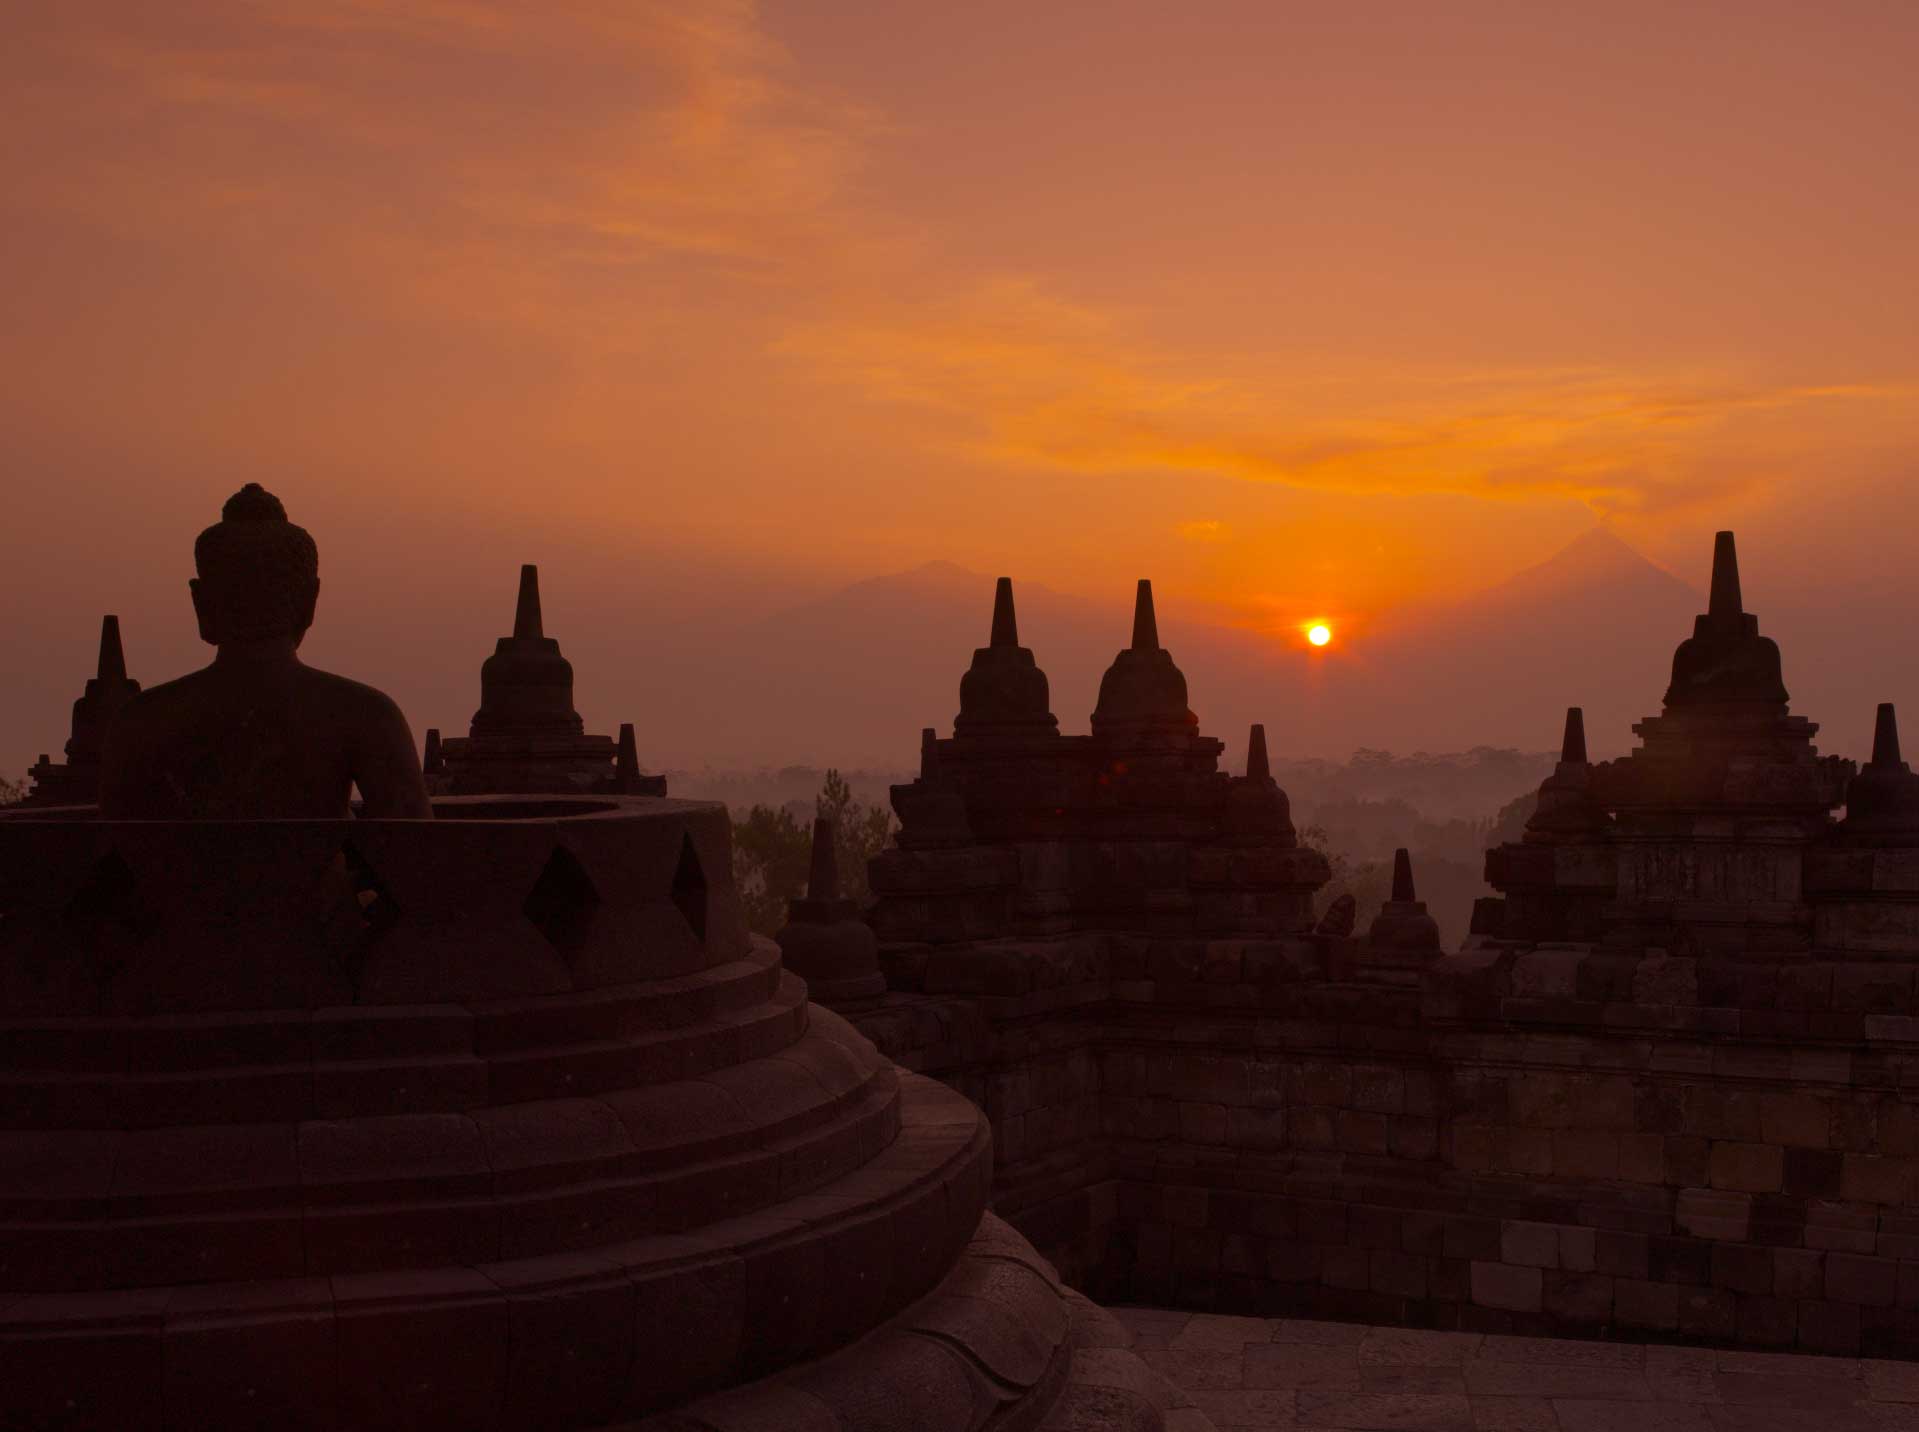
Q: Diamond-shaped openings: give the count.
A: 4